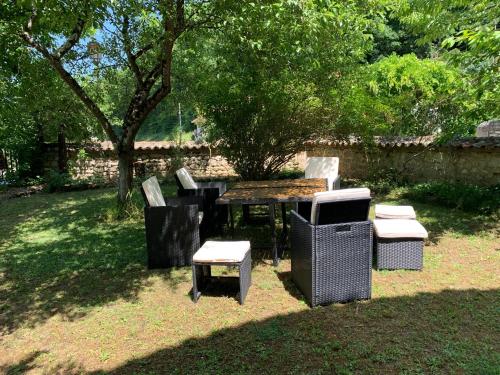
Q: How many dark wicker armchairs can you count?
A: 4